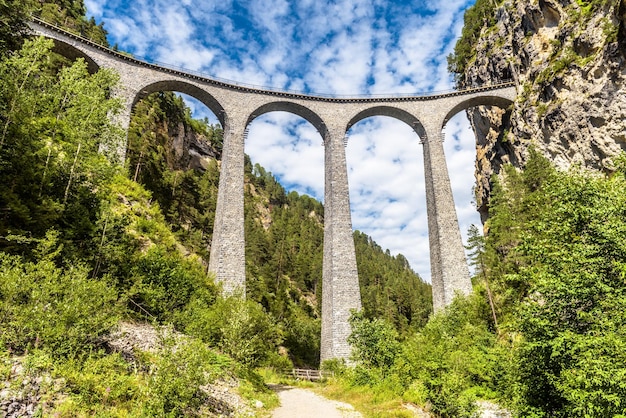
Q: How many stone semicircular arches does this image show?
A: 5